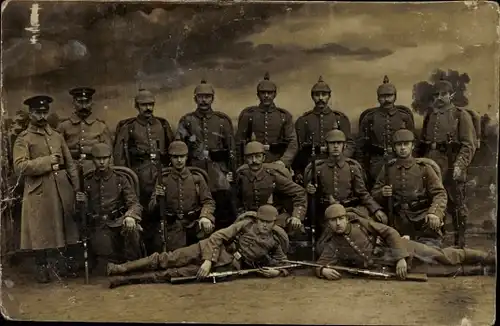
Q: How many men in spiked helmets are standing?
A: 6